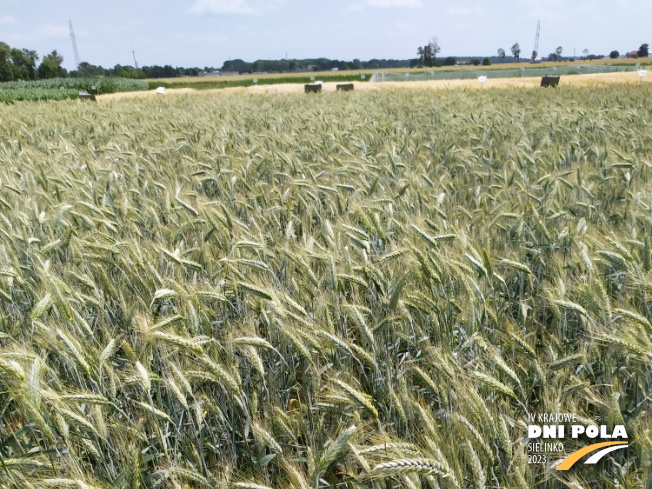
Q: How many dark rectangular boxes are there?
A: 4